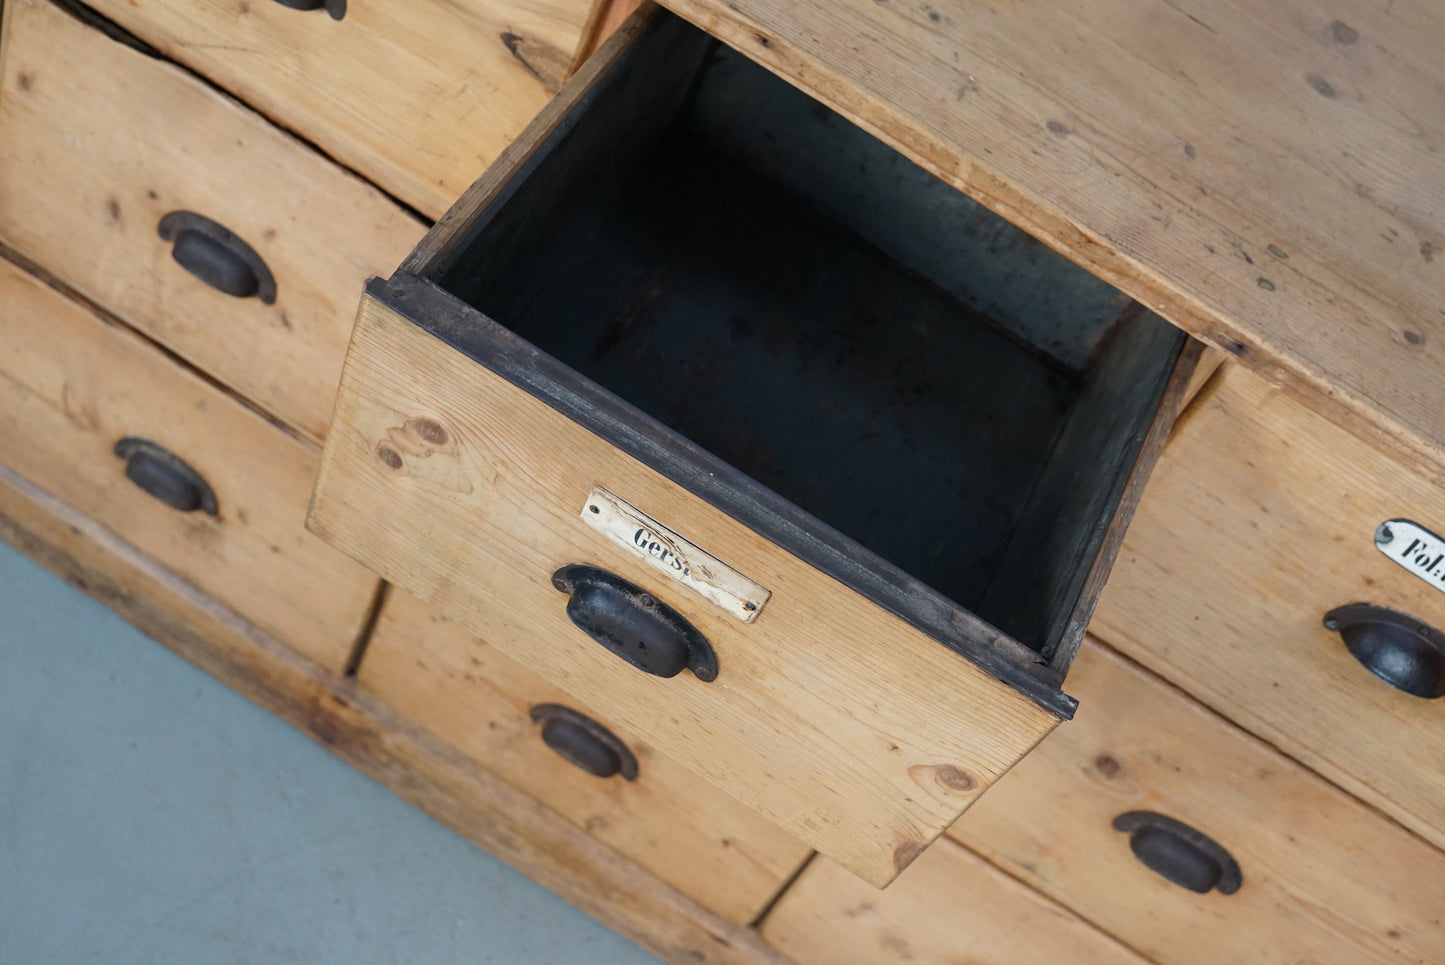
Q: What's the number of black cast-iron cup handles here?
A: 7